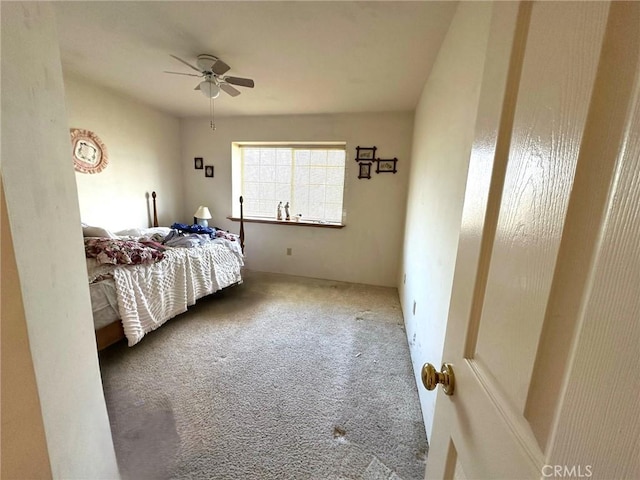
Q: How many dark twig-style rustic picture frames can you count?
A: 3